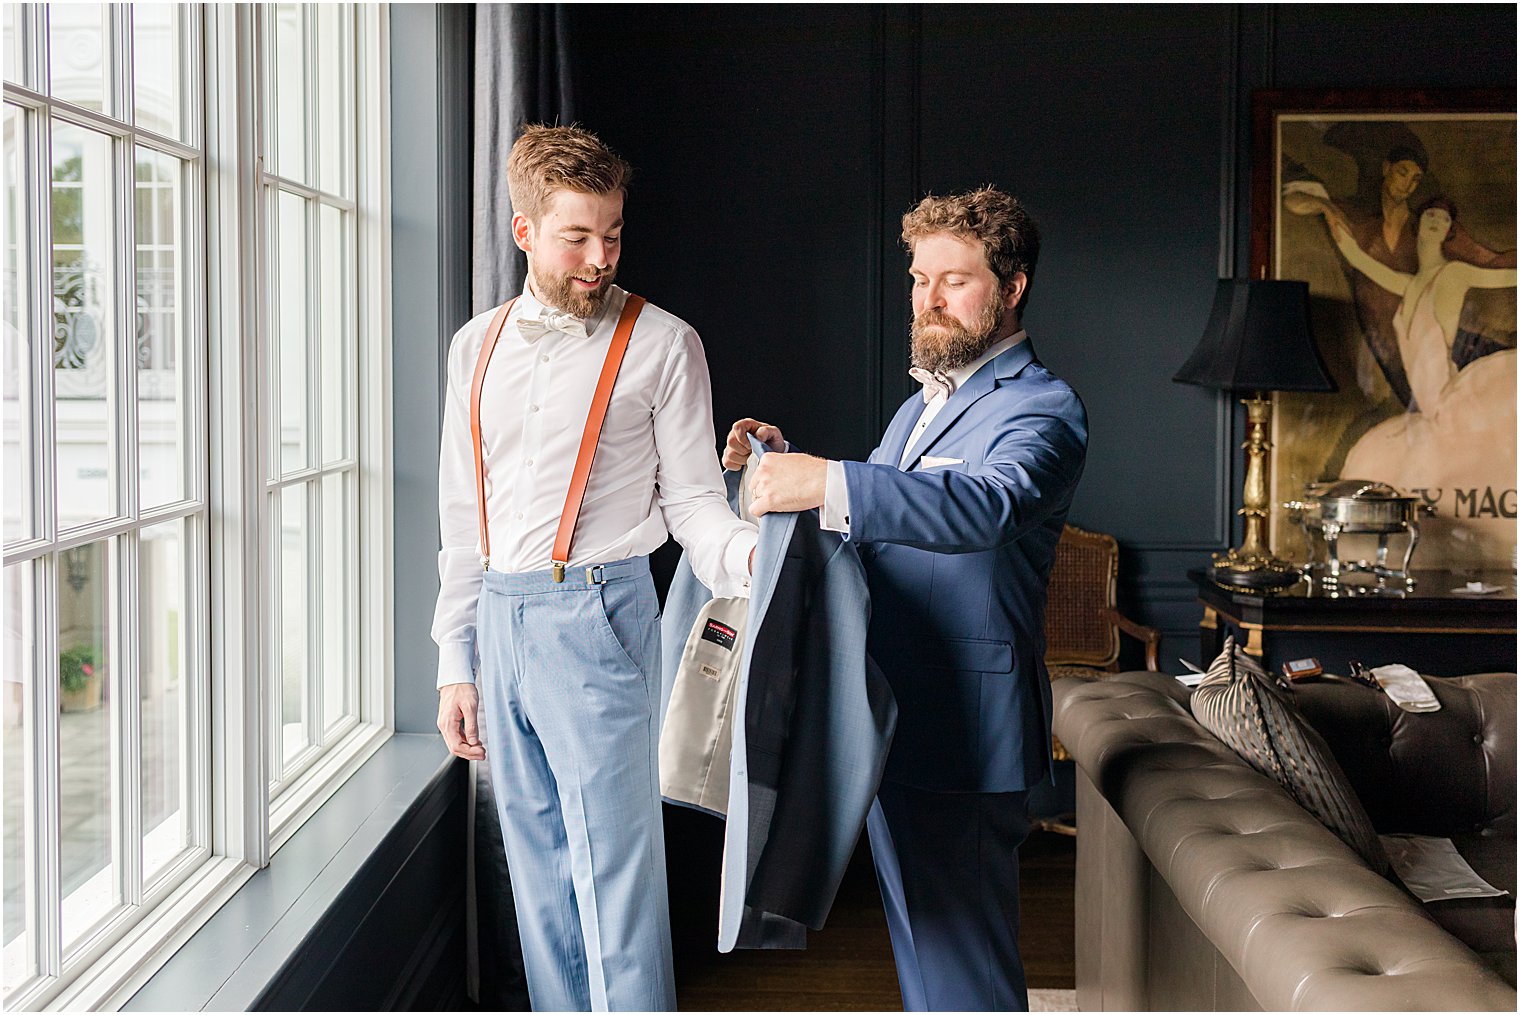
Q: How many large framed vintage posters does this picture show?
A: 1